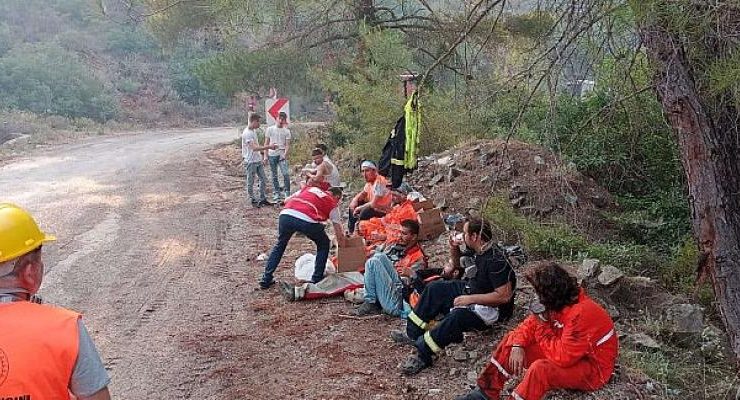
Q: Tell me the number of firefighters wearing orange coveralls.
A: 1